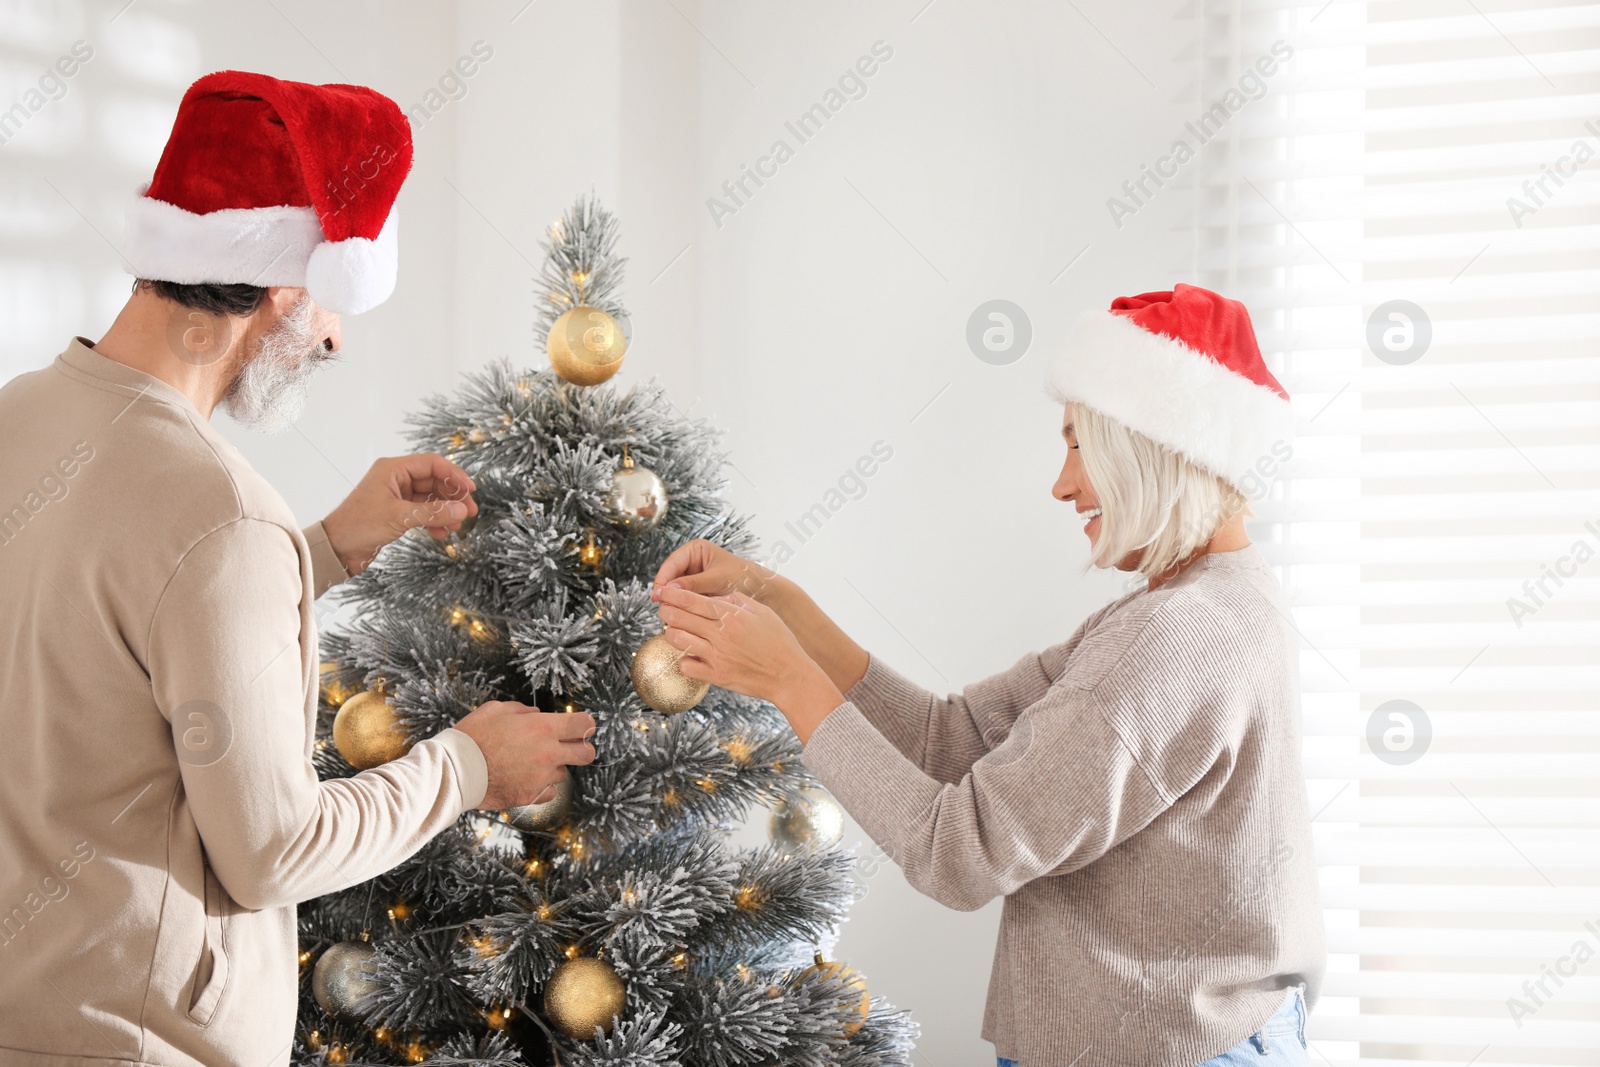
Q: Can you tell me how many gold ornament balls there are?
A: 5